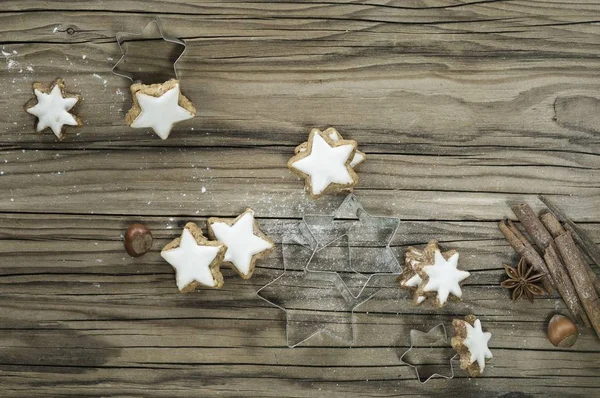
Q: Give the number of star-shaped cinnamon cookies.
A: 9